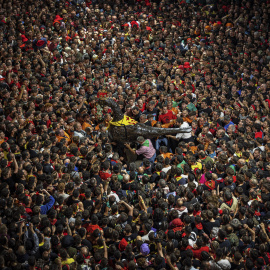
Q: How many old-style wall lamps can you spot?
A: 0